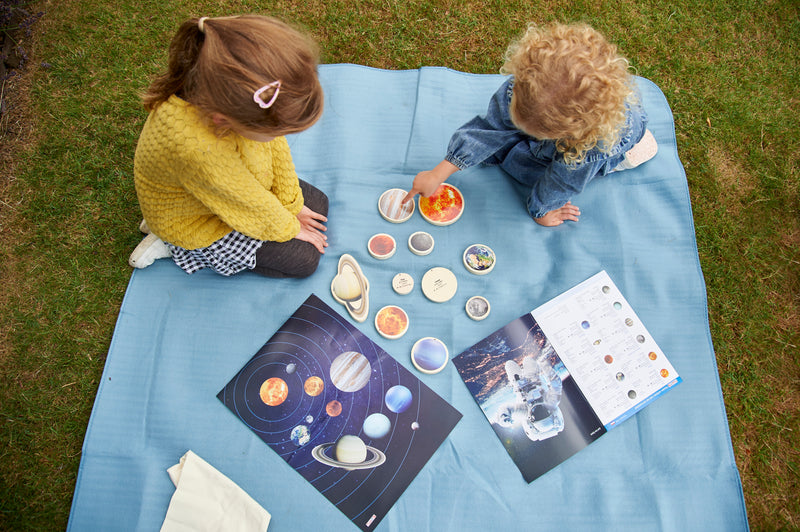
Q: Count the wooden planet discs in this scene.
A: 11